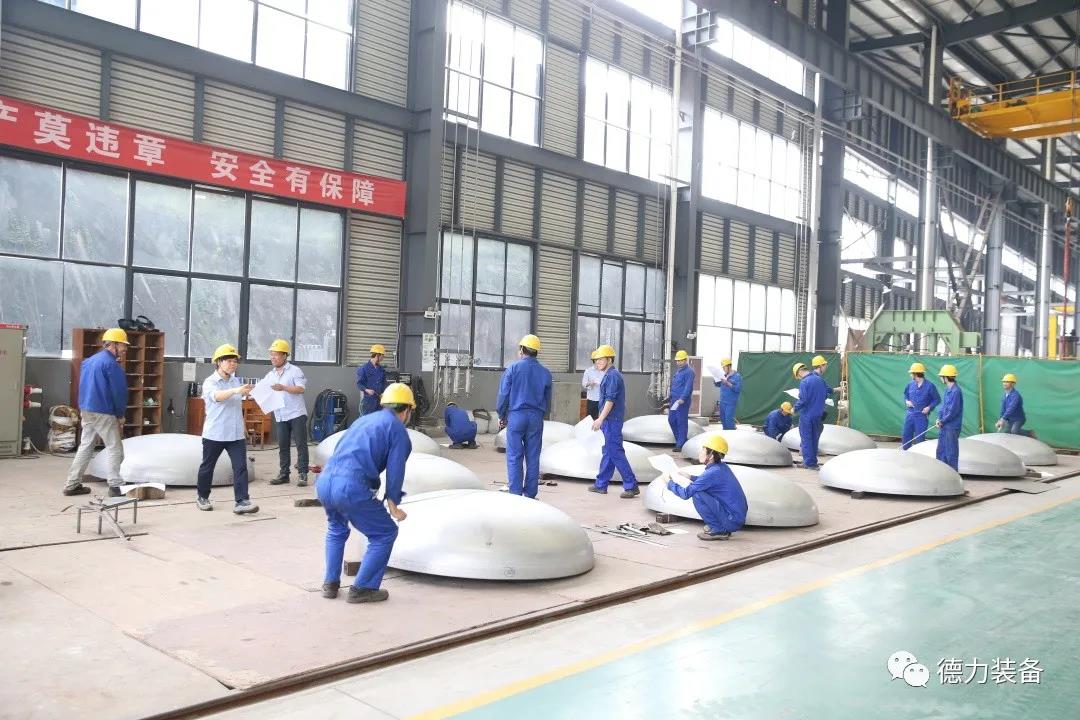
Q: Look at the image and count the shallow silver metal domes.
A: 13